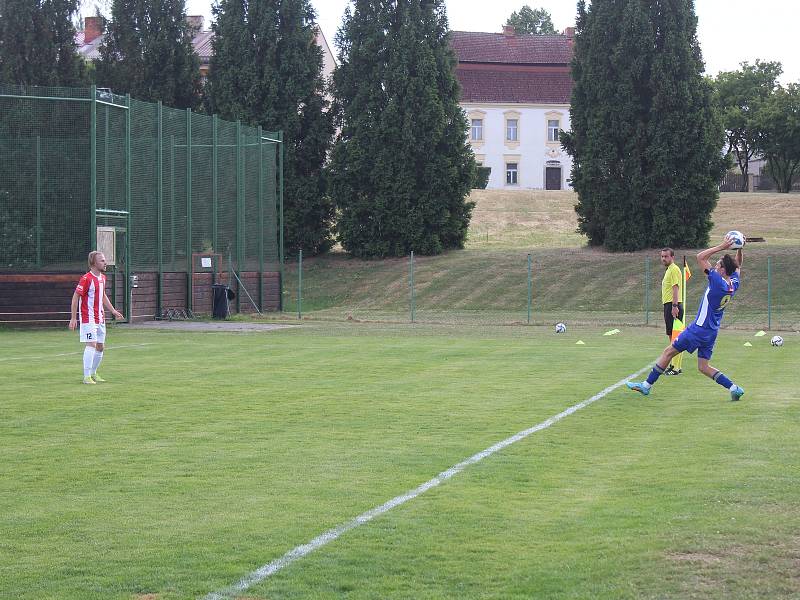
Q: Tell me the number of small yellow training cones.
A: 4